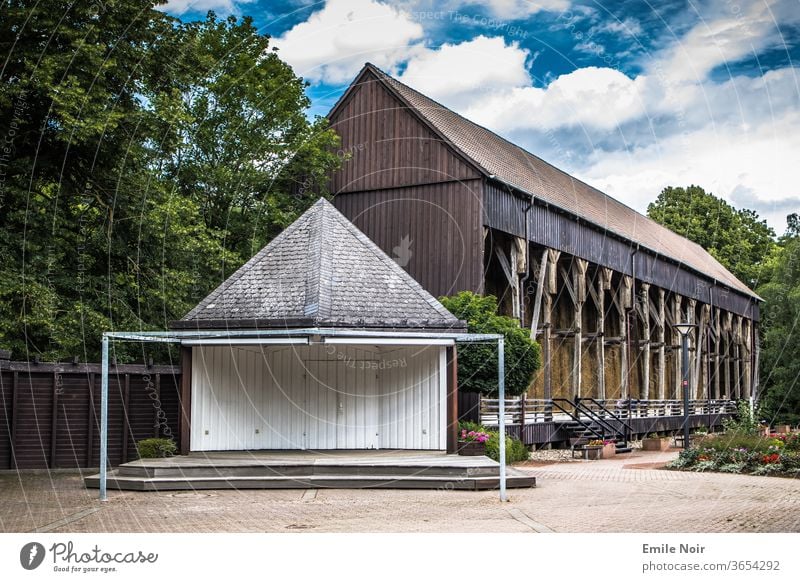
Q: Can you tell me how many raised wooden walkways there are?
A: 1